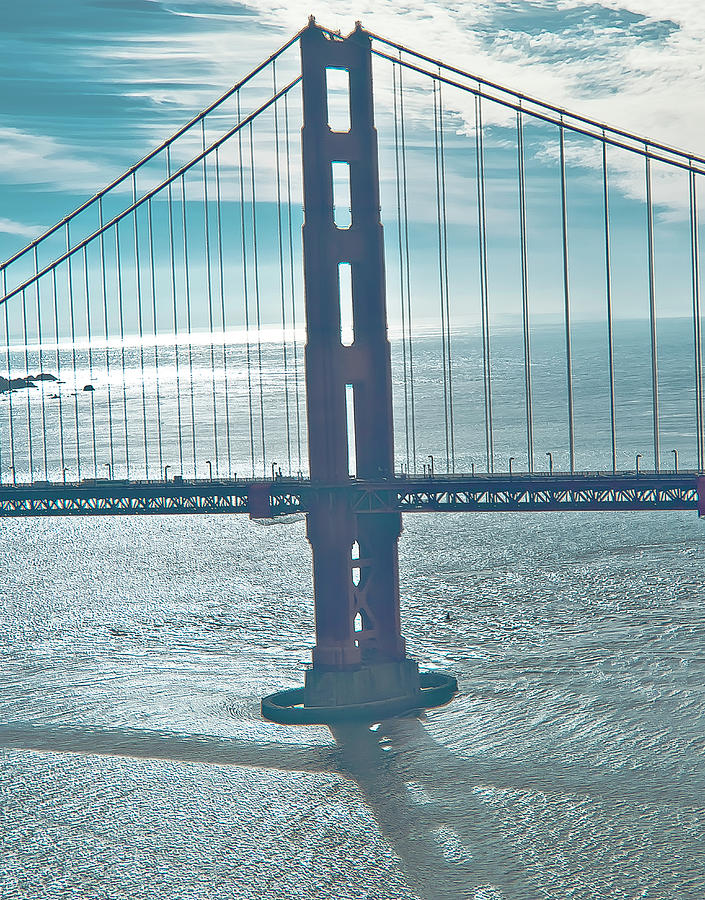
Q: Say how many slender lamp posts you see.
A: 11